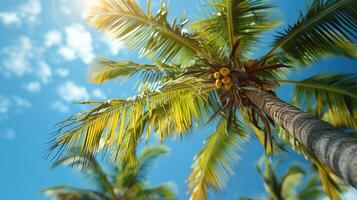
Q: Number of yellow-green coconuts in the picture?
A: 5